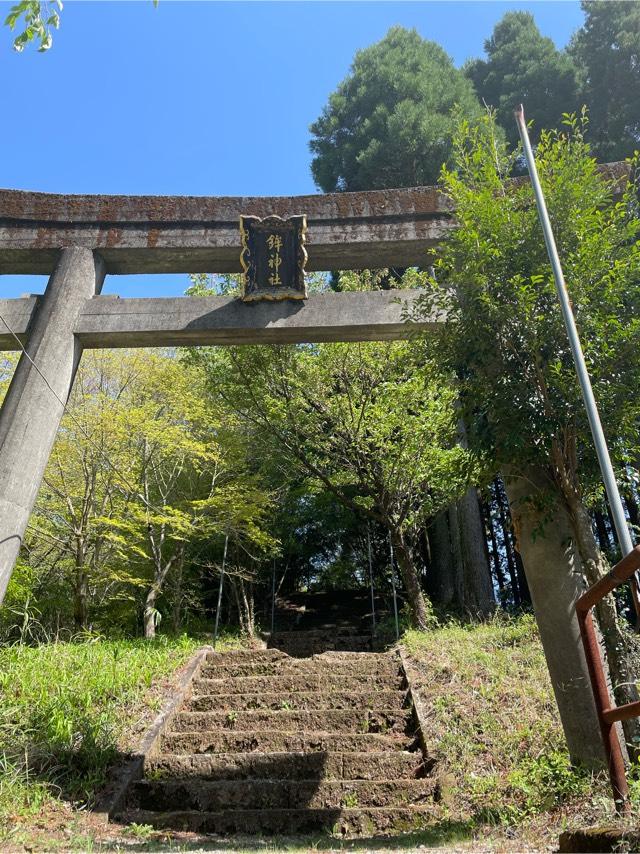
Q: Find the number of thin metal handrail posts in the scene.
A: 4